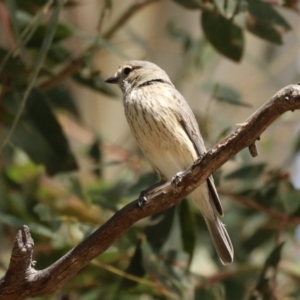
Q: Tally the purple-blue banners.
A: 0